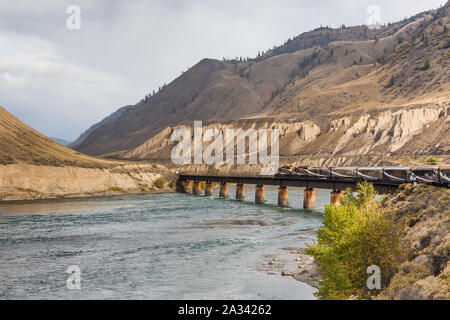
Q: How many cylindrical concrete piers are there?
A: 9